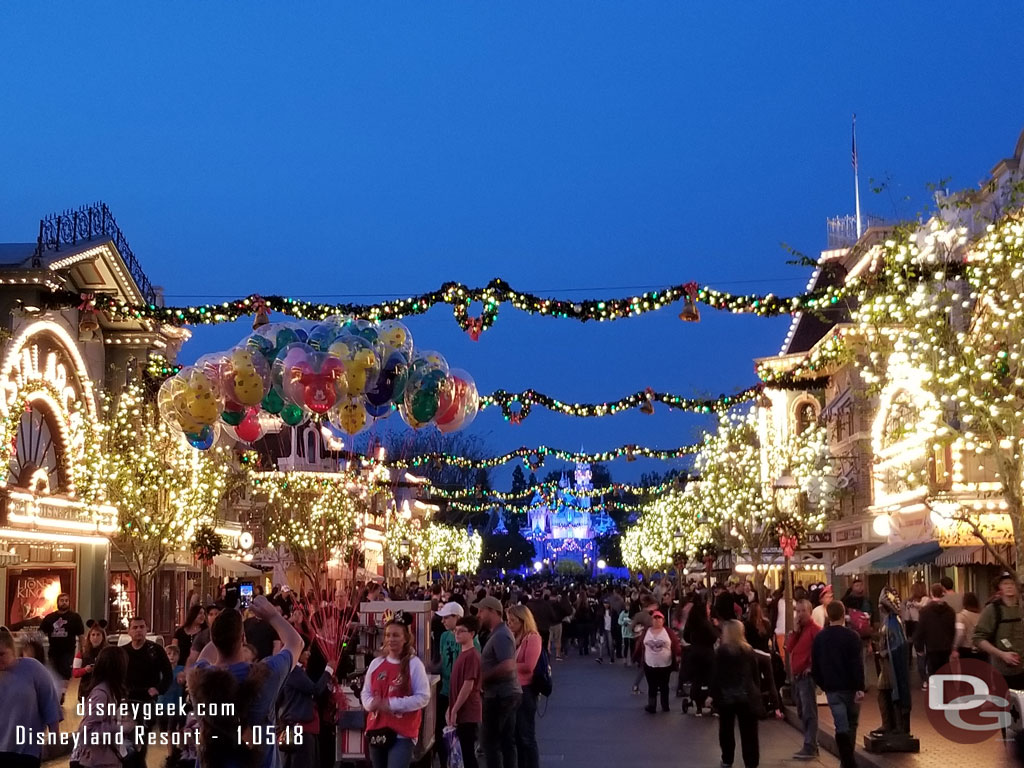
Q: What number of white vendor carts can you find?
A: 1